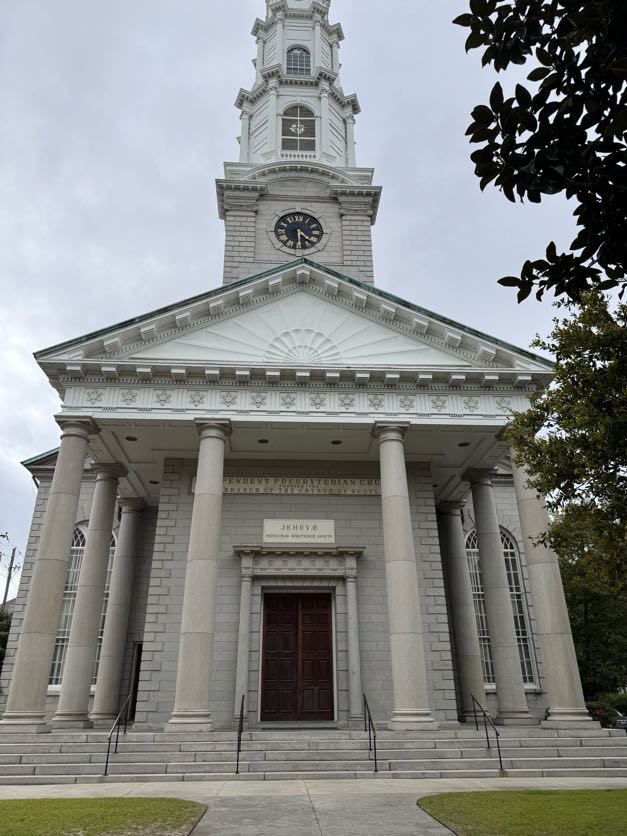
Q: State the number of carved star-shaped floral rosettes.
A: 14